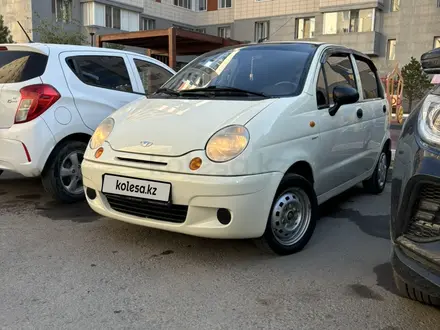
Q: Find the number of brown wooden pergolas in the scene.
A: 1